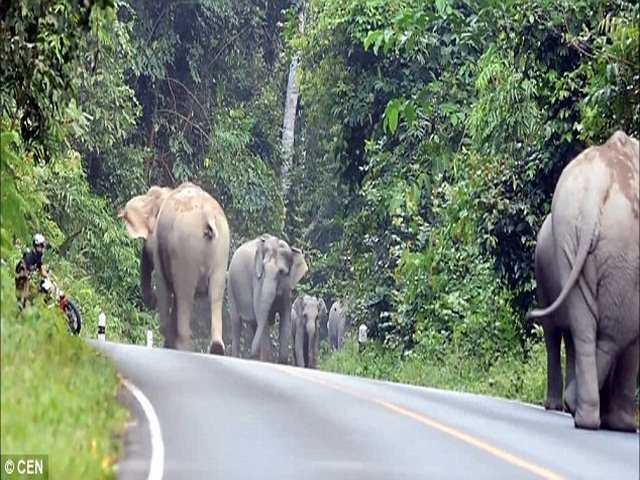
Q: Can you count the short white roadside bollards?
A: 3